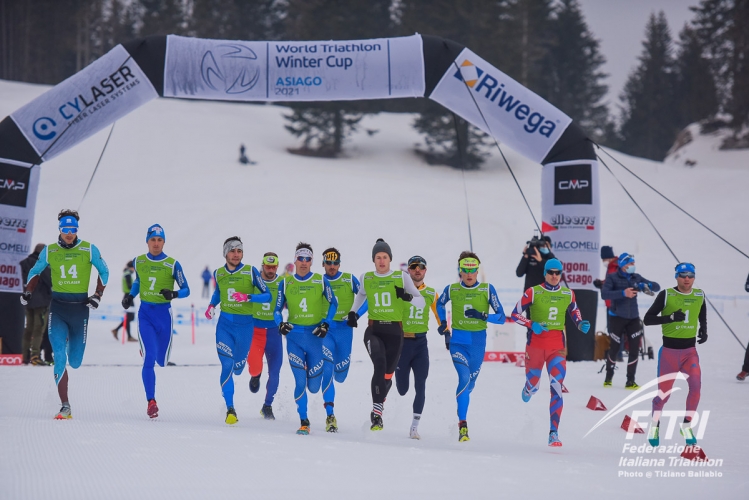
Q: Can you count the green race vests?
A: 11